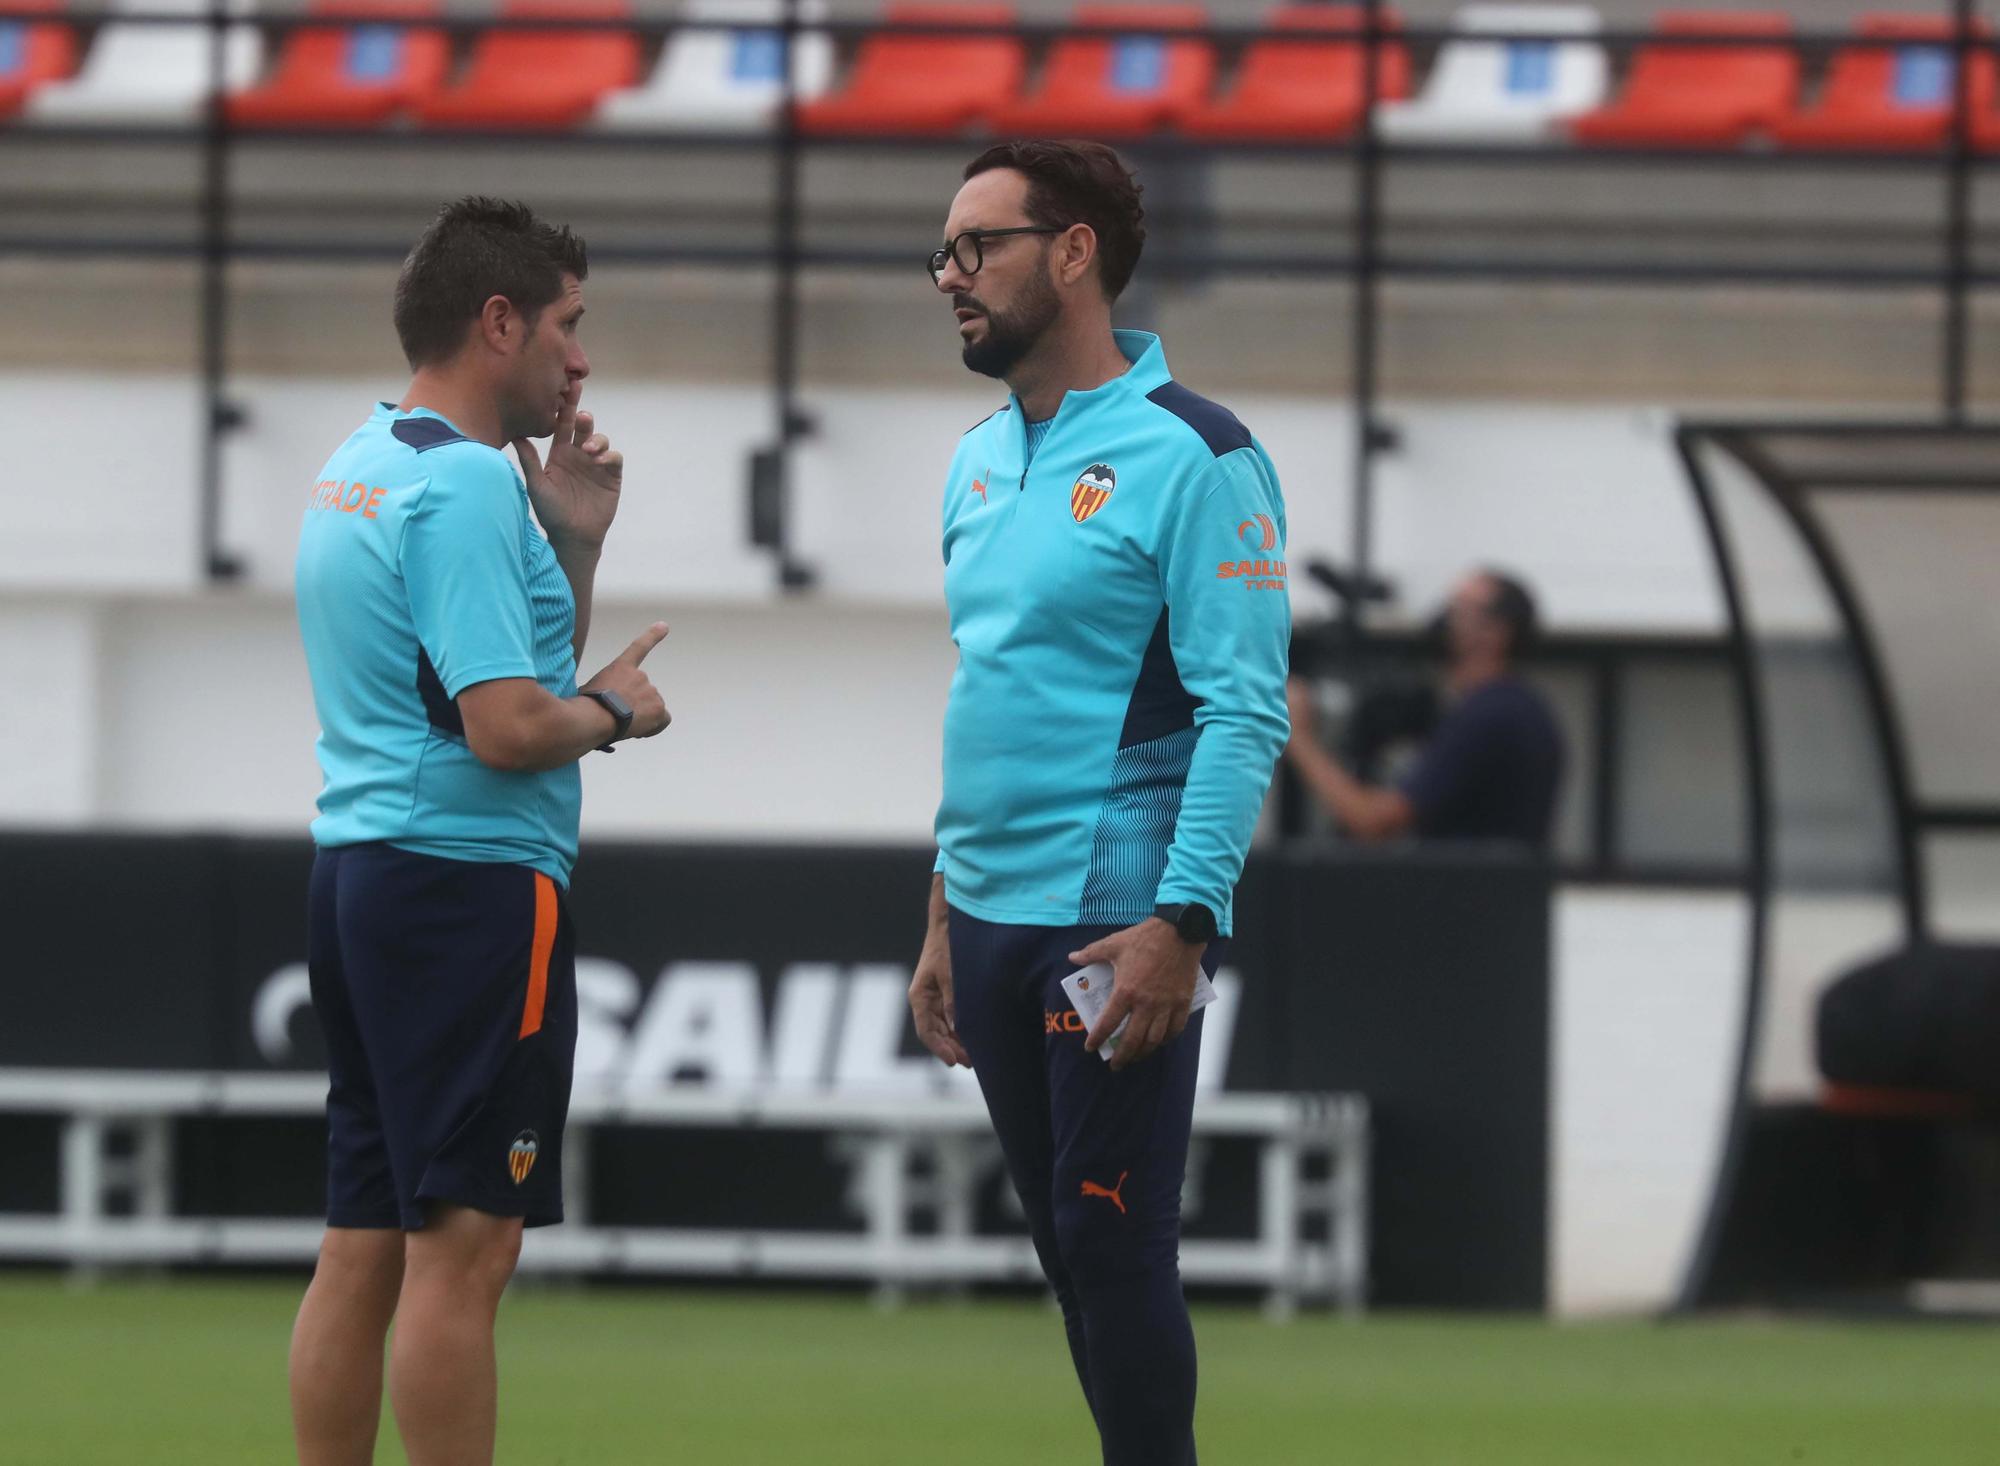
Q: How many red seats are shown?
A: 8